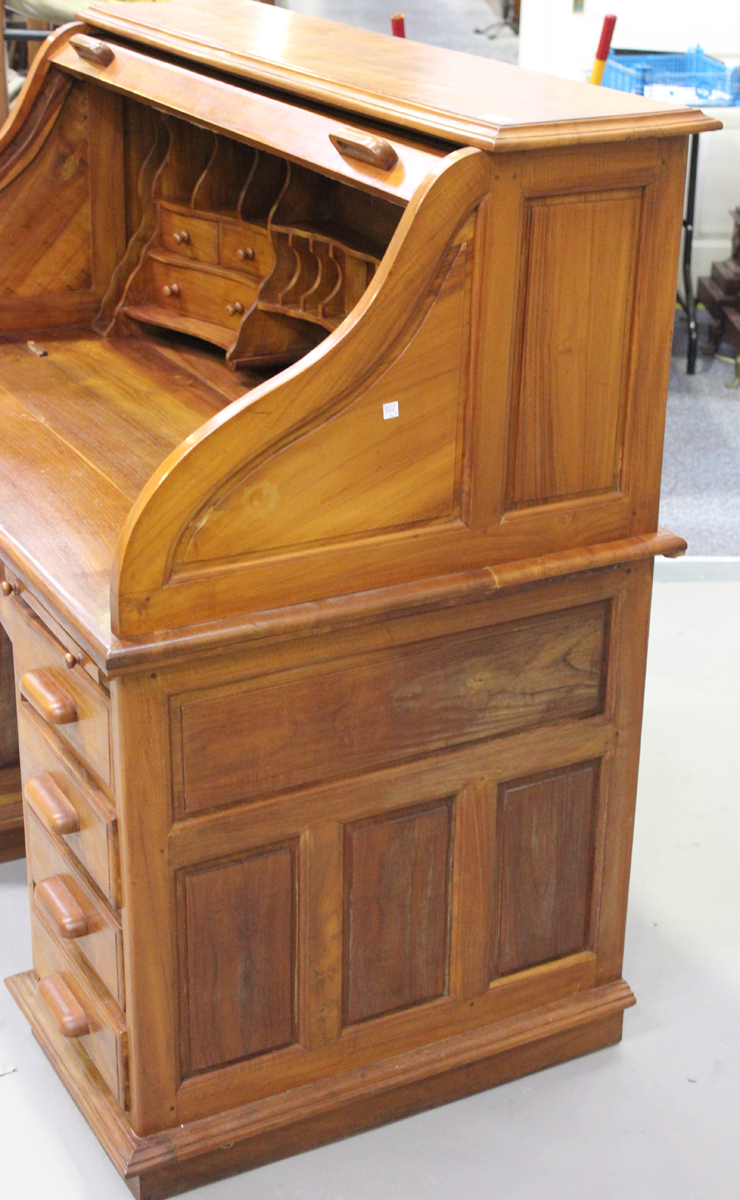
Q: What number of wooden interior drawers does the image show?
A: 3